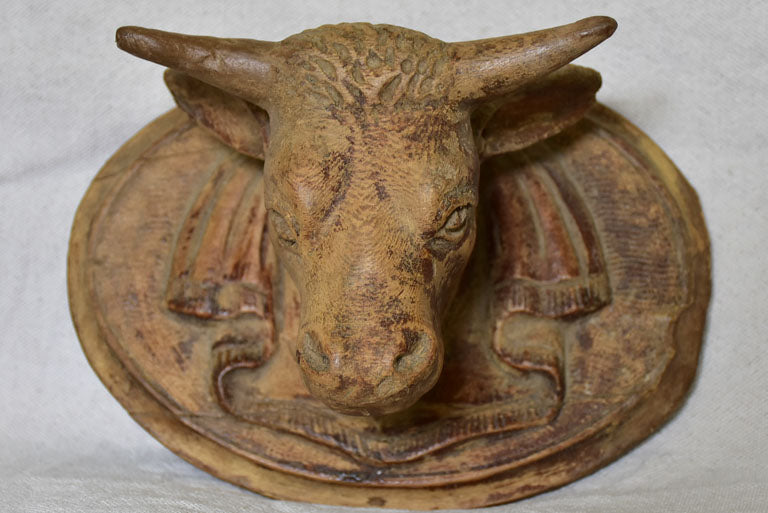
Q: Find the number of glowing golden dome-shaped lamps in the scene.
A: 0